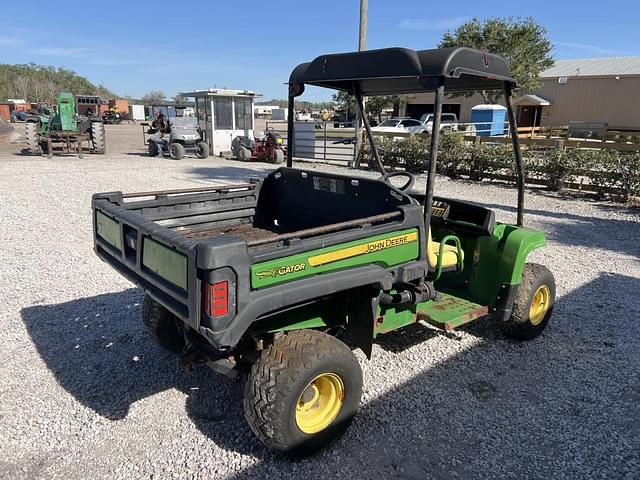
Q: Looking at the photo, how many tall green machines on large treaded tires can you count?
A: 1